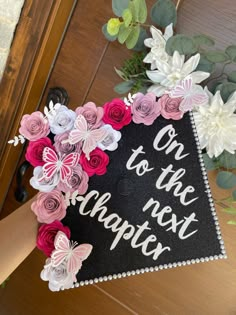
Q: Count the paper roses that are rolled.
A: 15